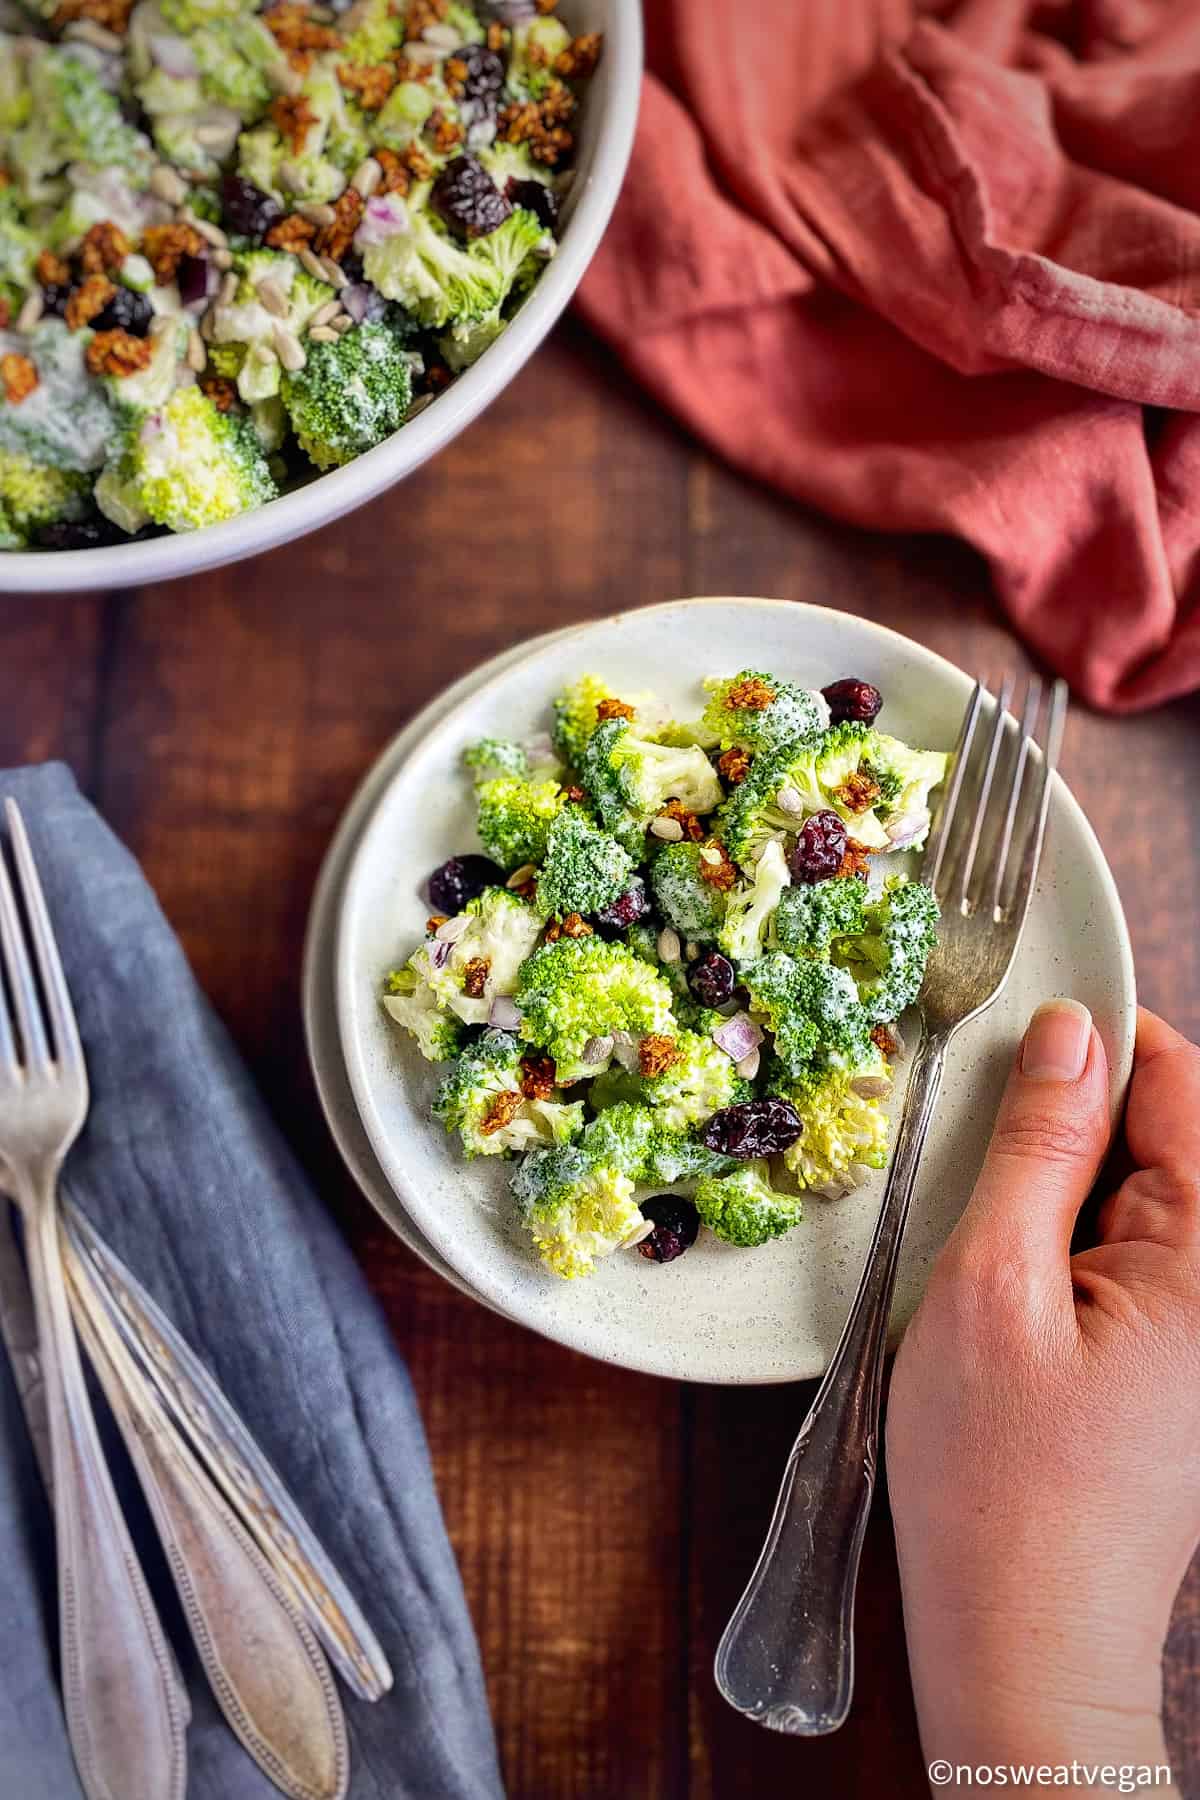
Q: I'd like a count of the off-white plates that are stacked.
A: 2